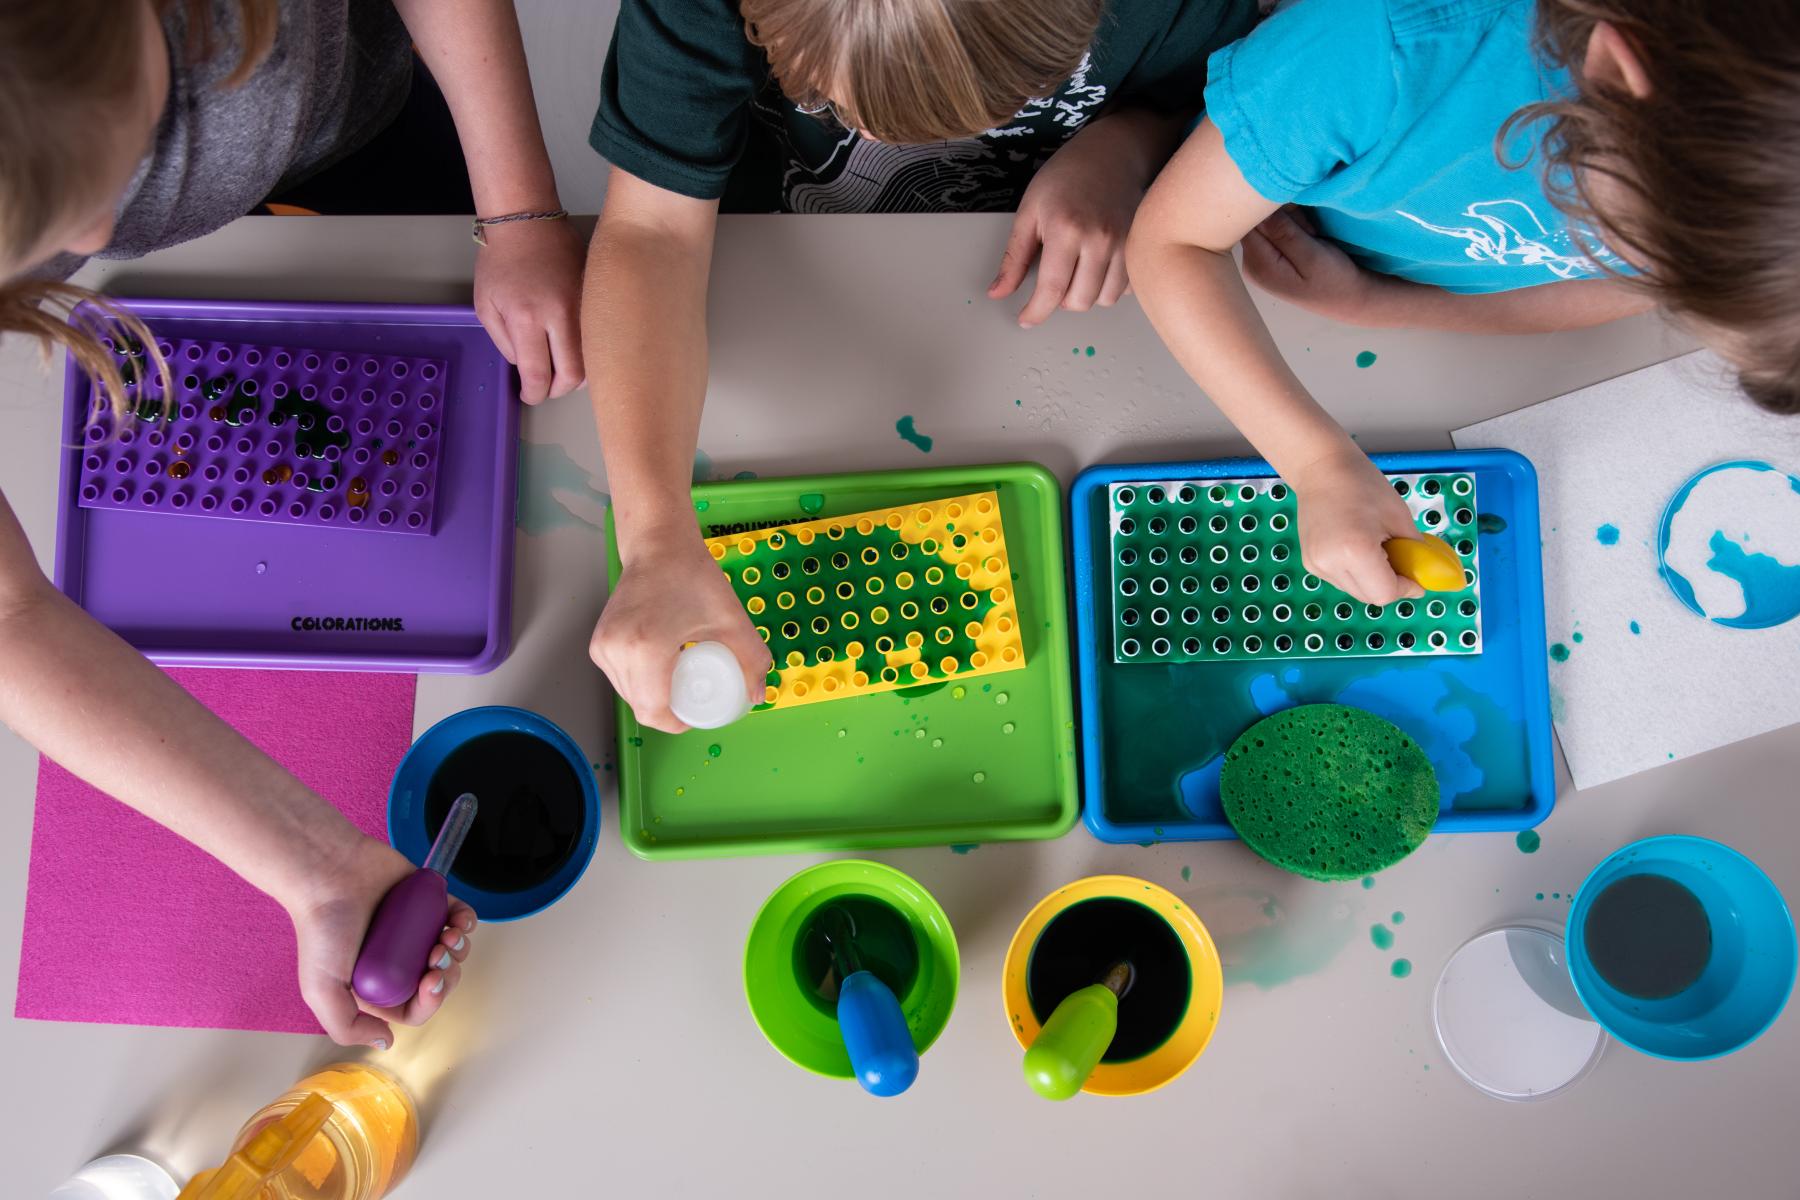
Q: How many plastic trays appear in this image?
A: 3